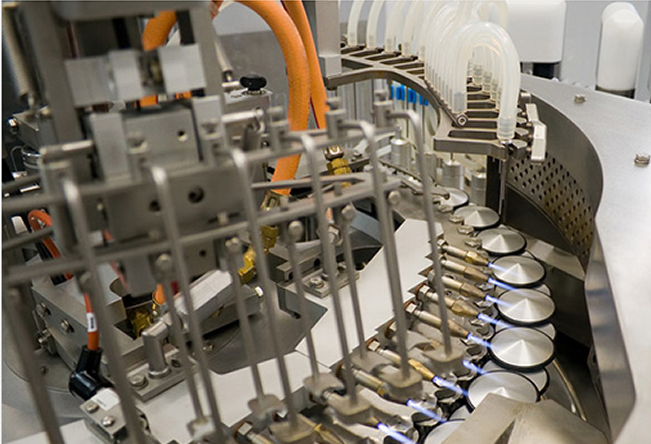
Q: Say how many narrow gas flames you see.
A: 9